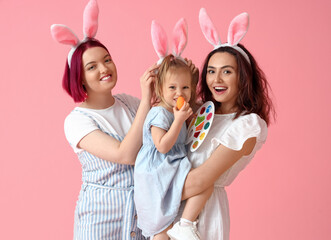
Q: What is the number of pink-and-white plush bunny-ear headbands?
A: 3